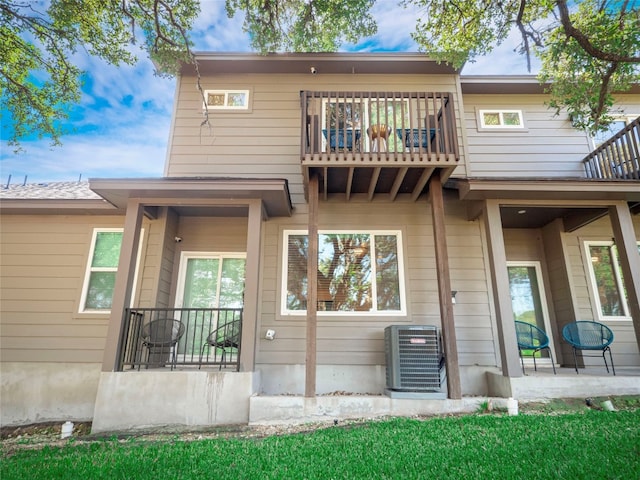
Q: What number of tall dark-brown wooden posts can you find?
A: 2